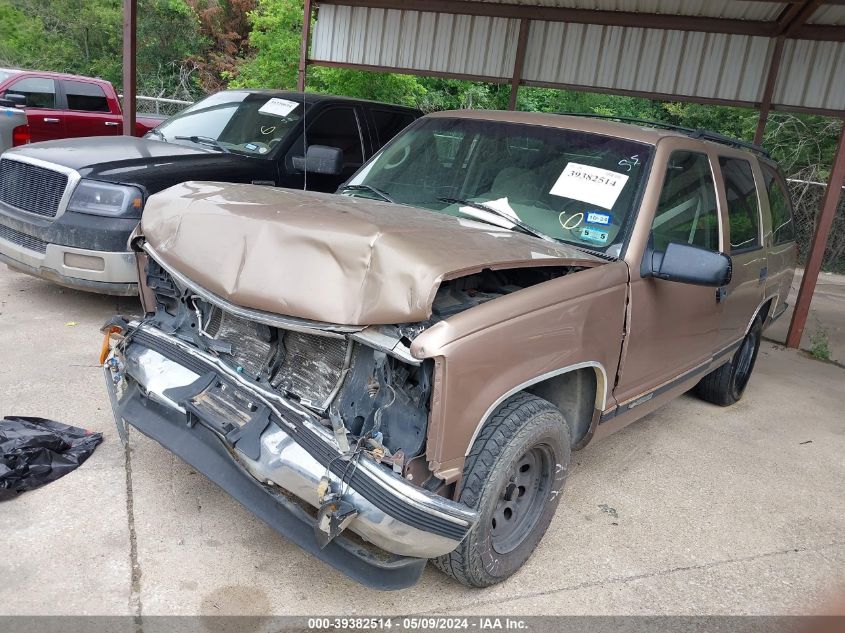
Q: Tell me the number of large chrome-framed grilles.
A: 1